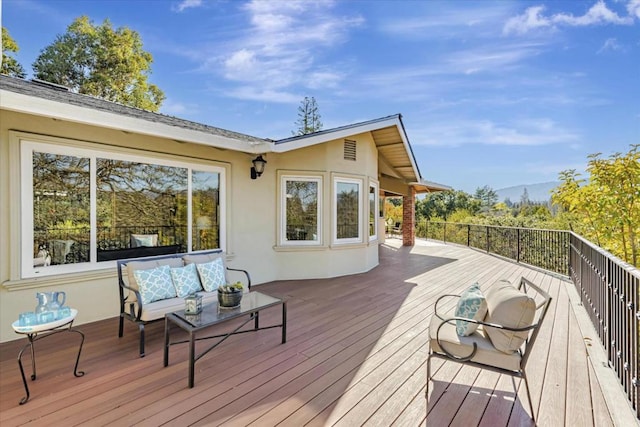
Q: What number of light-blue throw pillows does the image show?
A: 4